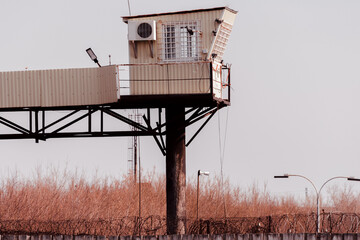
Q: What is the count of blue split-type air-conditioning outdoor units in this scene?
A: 0